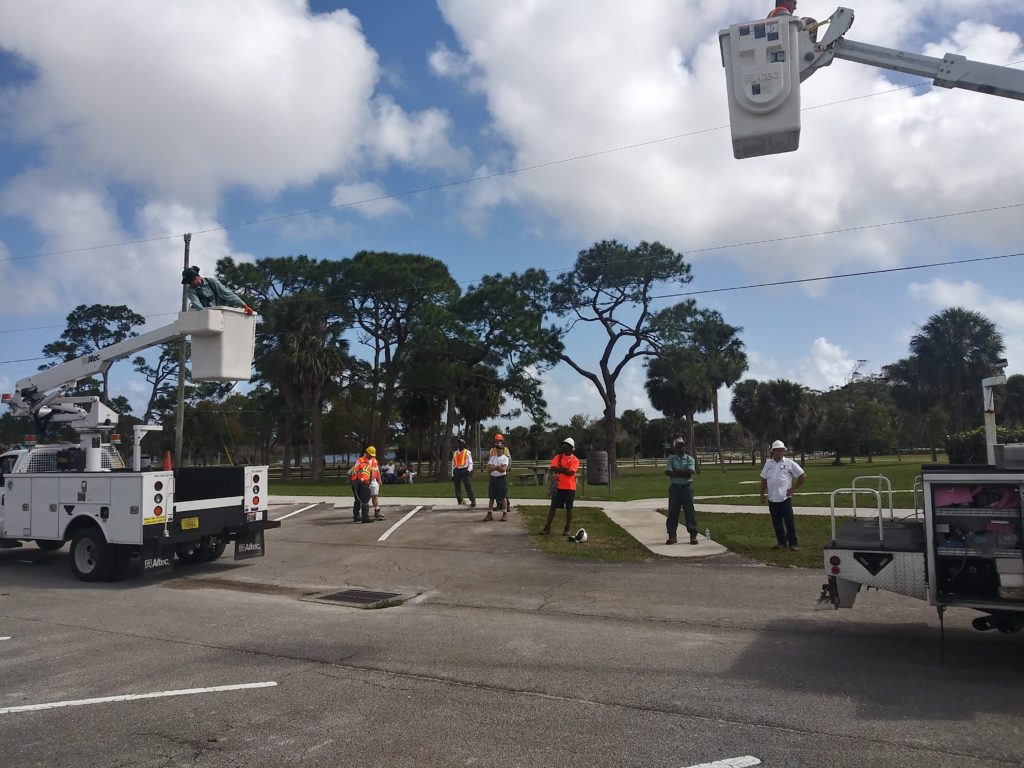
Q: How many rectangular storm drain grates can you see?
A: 1